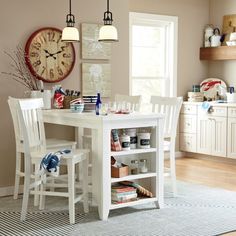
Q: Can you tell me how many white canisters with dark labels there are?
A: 3